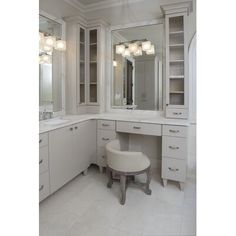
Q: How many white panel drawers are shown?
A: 11